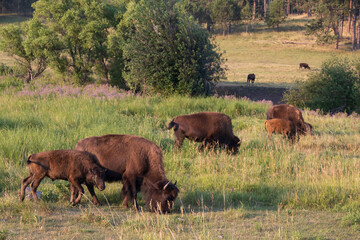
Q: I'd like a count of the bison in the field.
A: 7